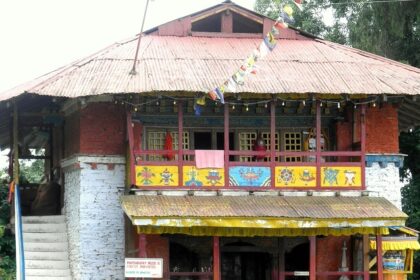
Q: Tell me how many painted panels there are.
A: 5